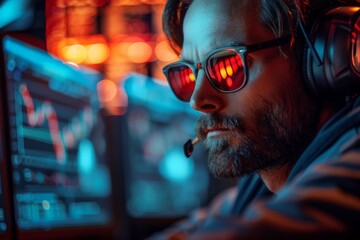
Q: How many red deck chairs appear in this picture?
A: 0